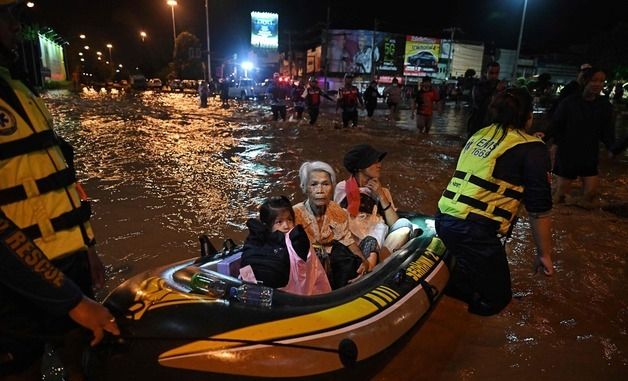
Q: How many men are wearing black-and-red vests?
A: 2